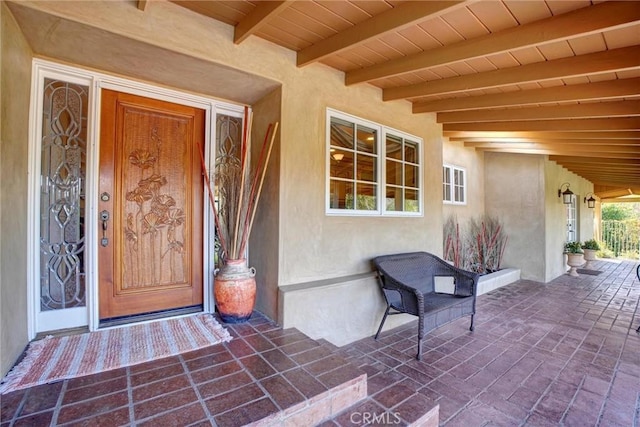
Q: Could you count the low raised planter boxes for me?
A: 1